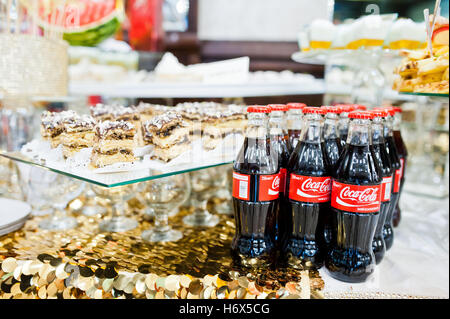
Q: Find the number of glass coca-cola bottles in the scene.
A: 11